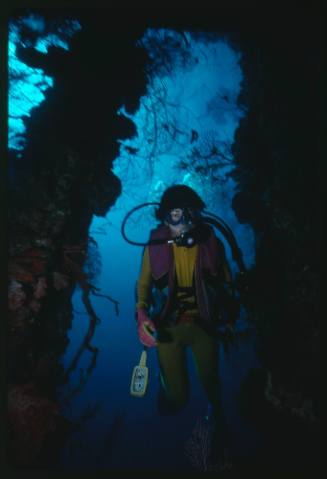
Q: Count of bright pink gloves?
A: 1